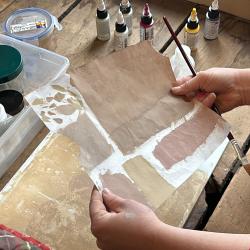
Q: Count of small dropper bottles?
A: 6